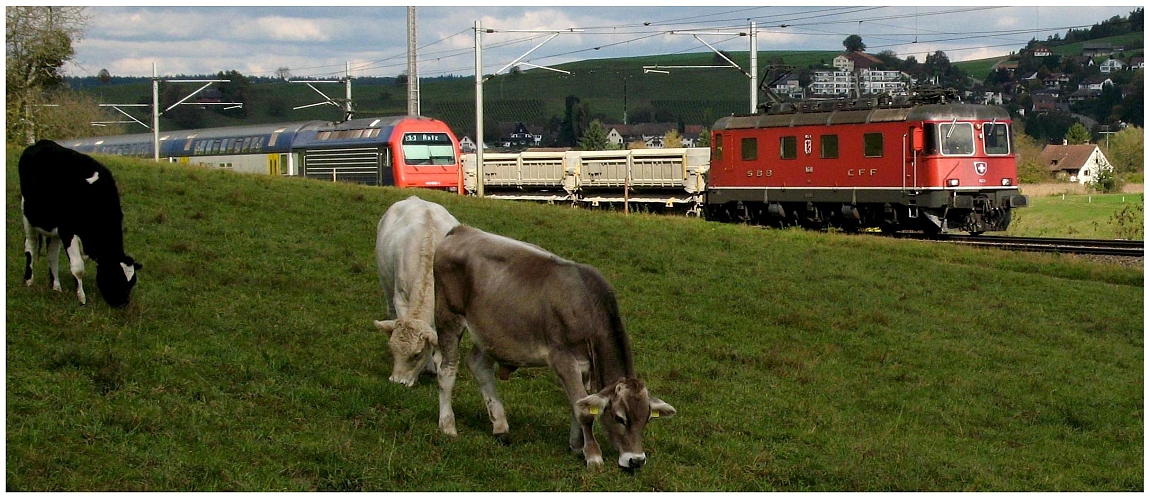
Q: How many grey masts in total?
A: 5